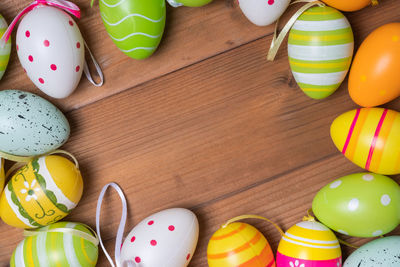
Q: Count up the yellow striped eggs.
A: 3